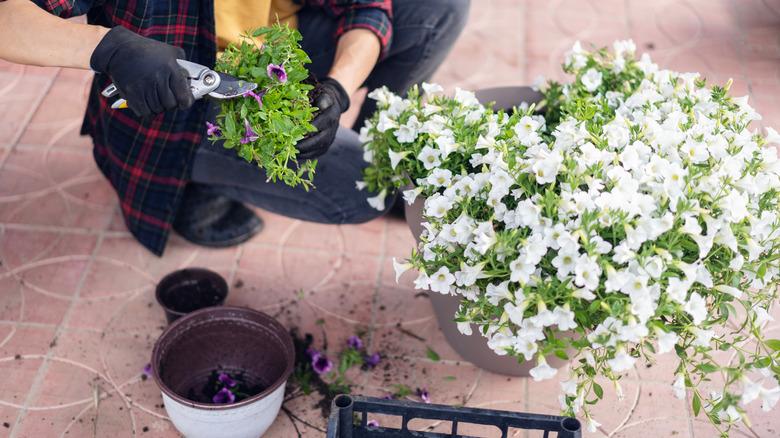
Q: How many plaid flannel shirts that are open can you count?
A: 1